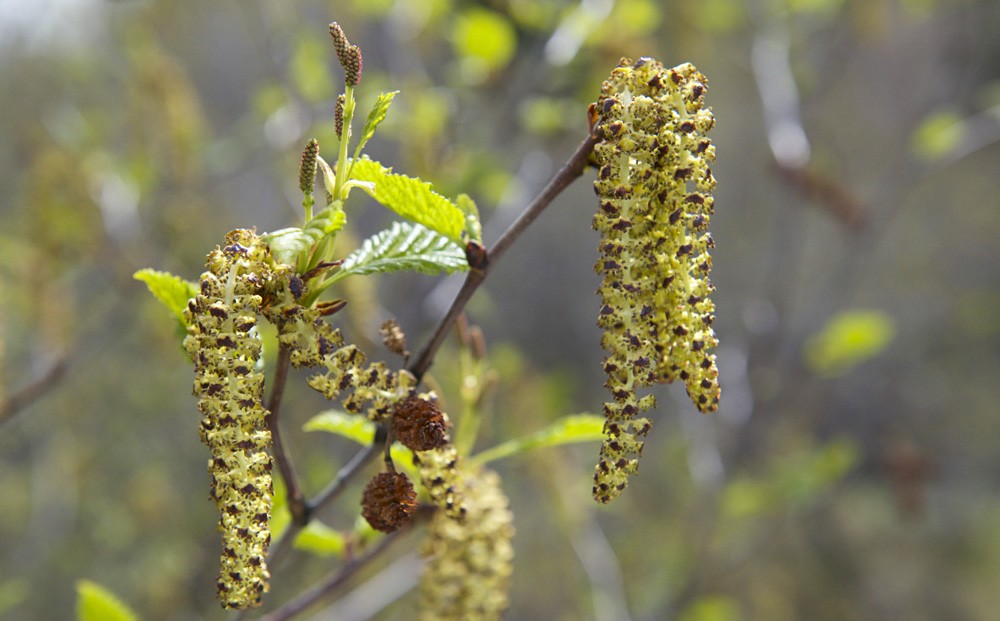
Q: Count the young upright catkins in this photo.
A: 4